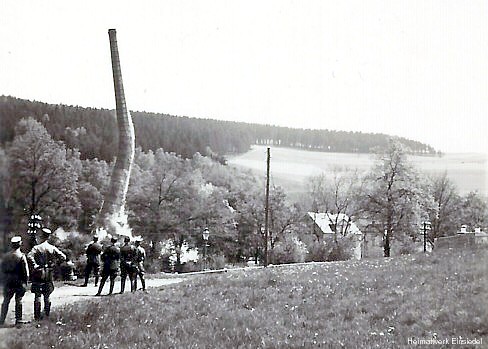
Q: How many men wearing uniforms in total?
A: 6